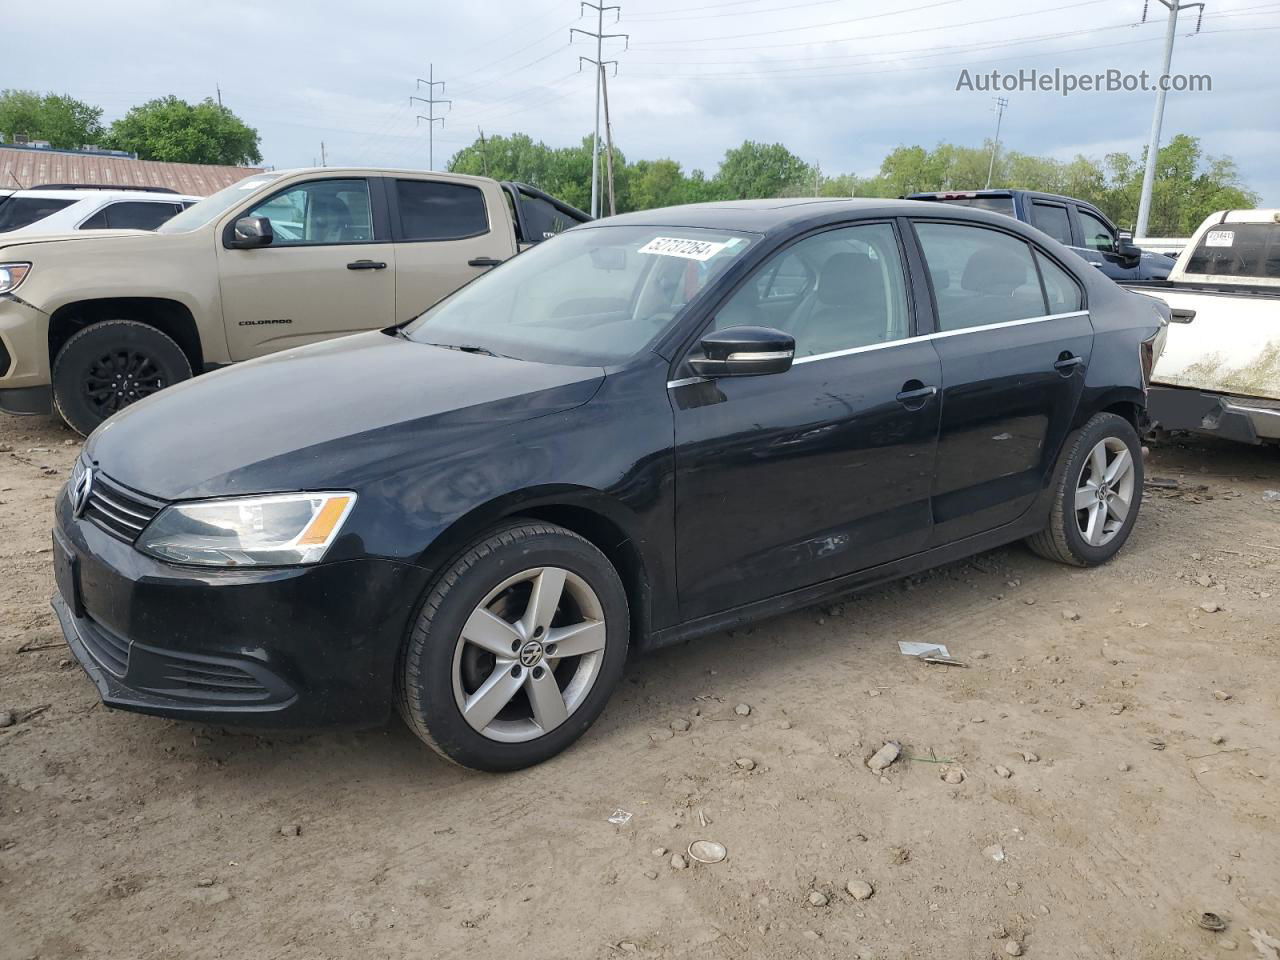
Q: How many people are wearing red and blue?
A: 0